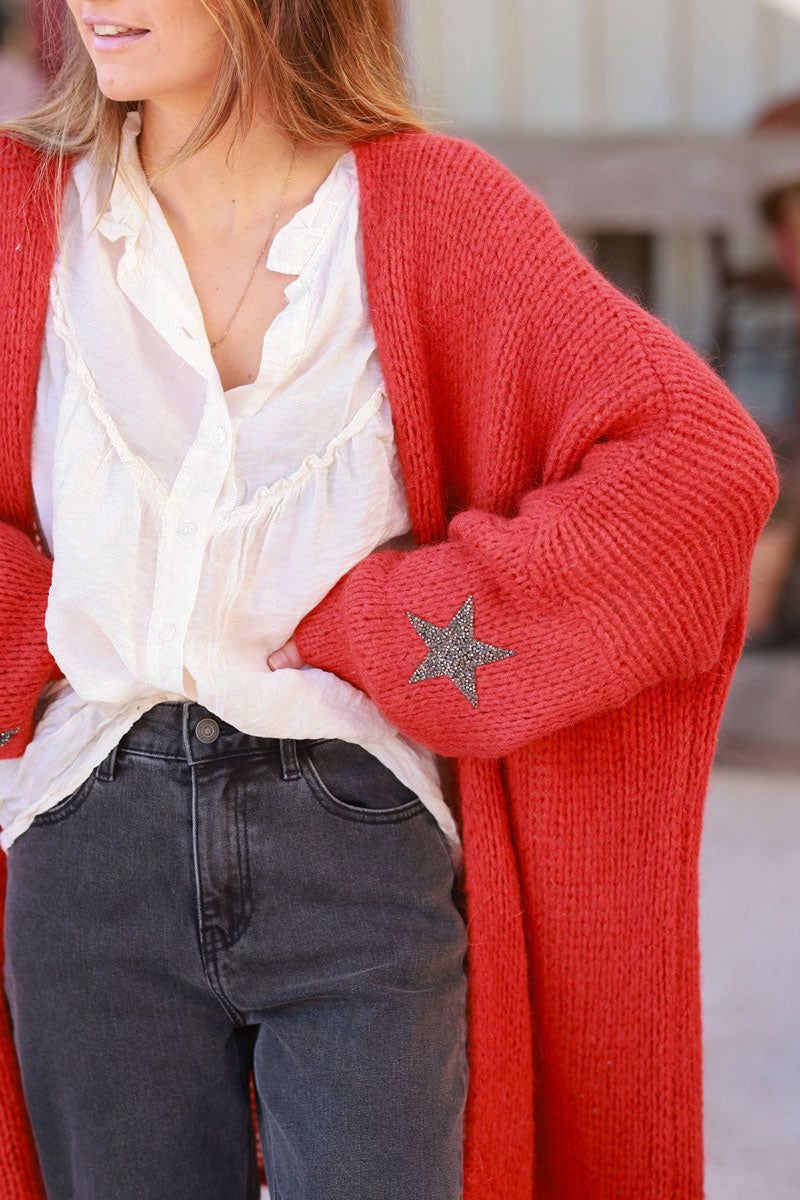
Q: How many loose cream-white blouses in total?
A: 1